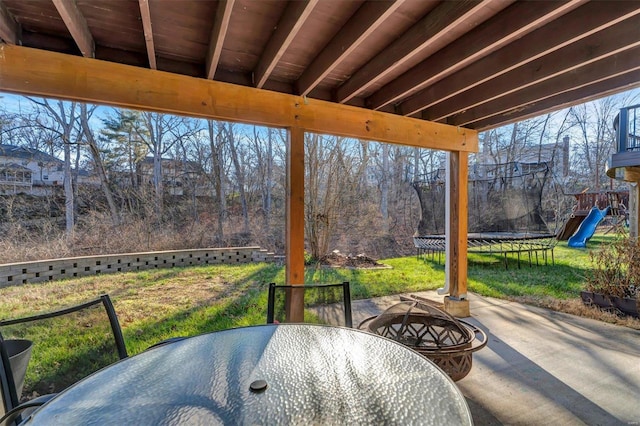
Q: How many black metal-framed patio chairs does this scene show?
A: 2